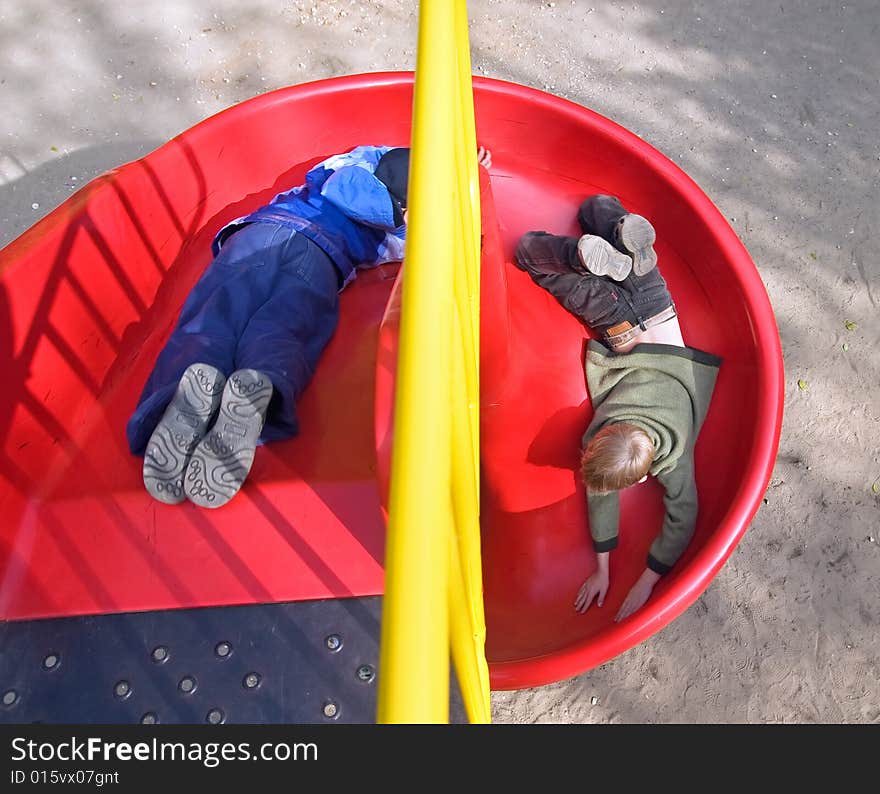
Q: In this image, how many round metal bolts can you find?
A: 12